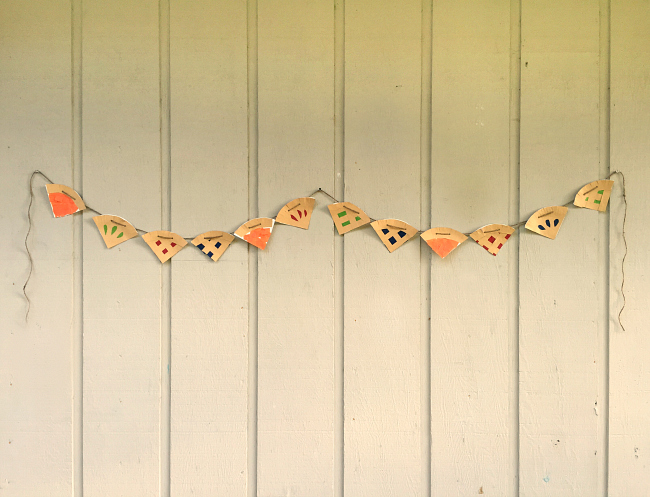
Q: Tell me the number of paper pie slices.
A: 12